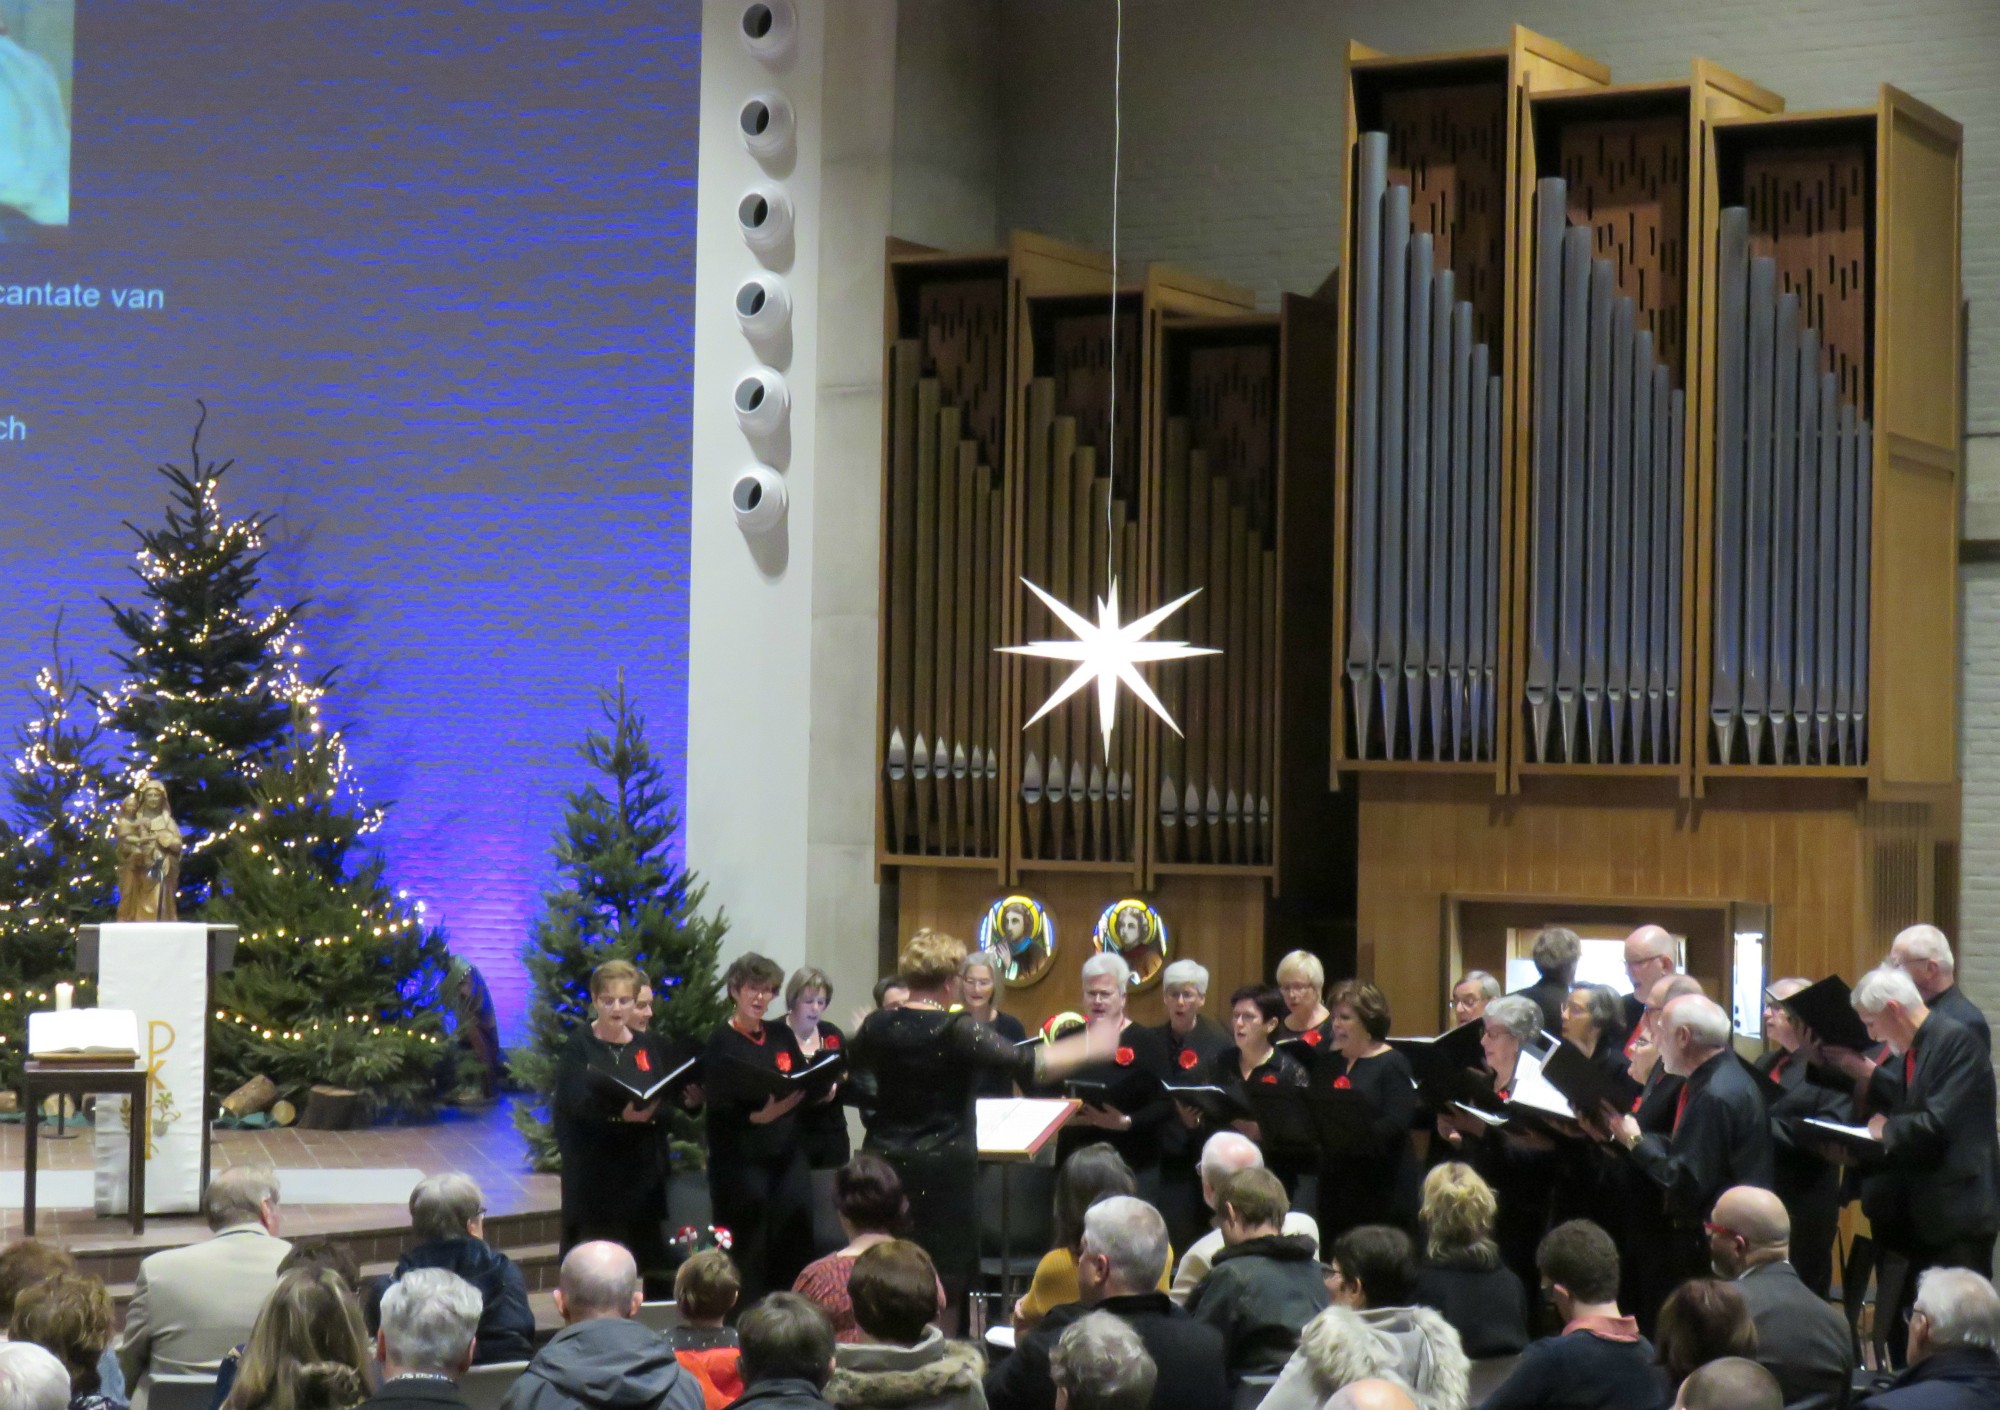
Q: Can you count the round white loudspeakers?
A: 6